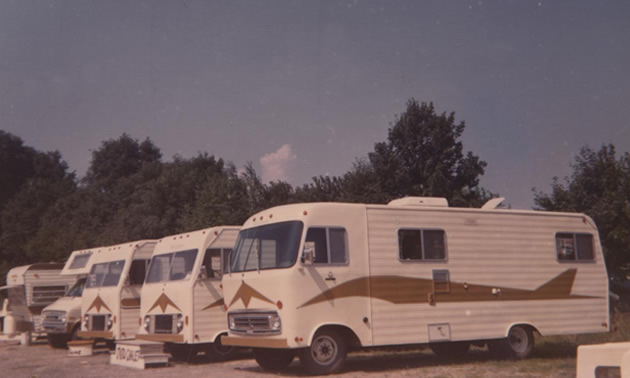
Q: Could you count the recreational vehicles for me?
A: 5